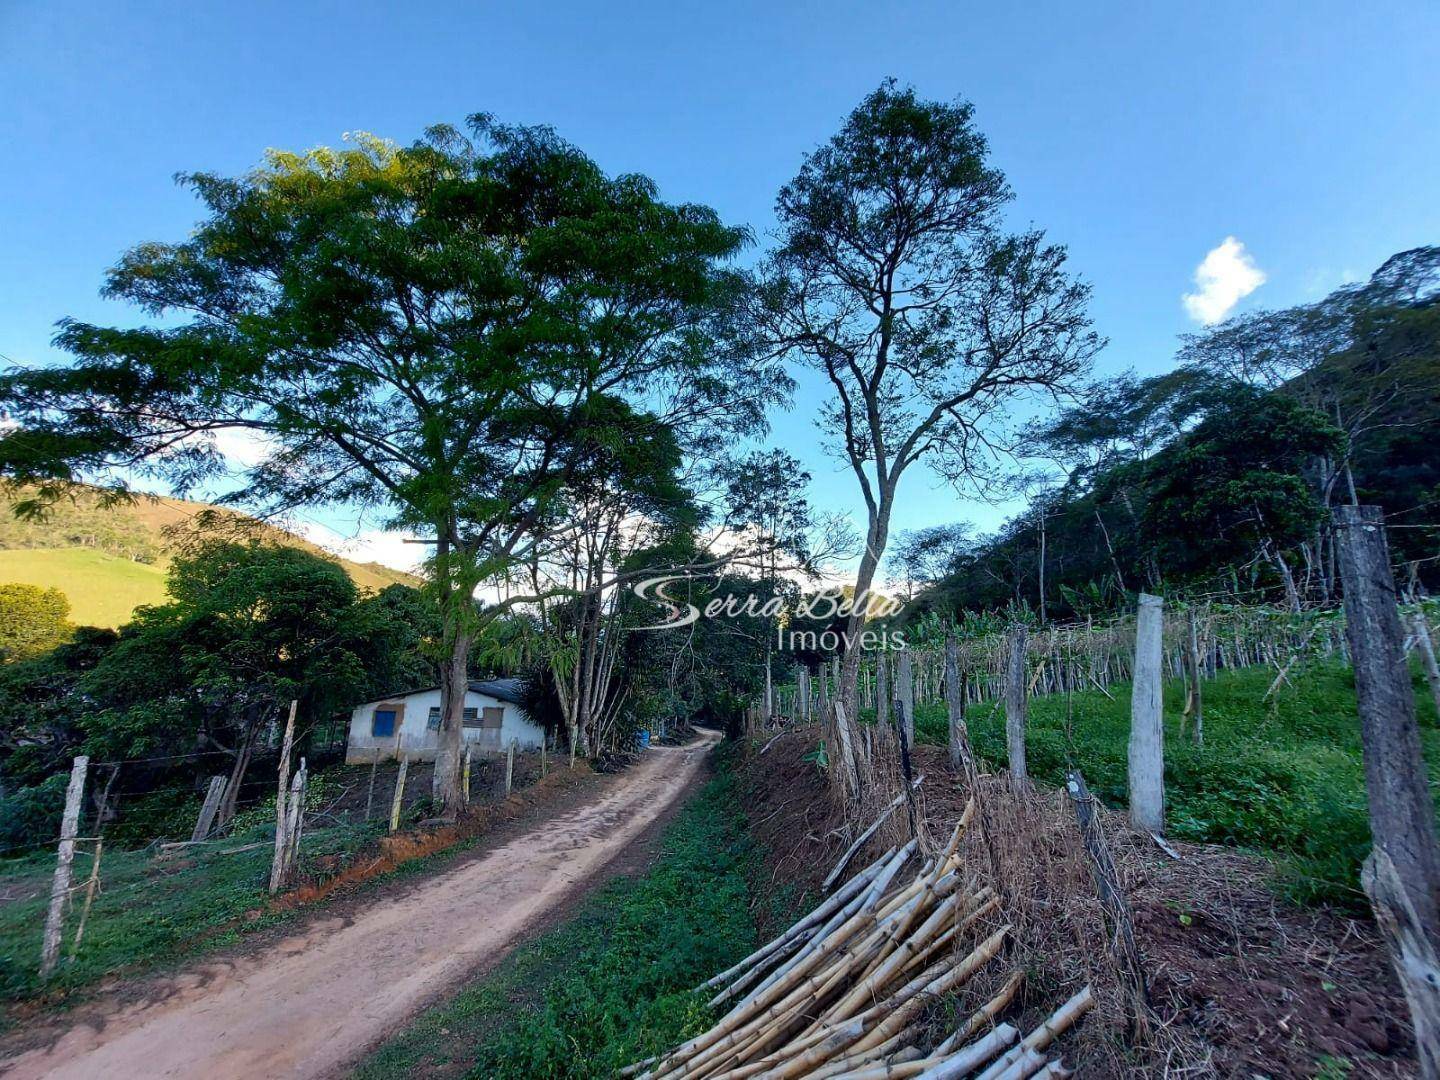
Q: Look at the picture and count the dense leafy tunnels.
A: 1